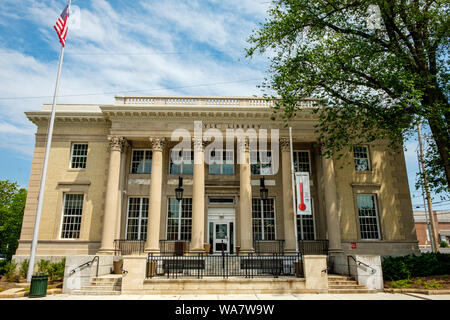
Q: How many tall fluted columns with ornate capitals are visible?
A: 6